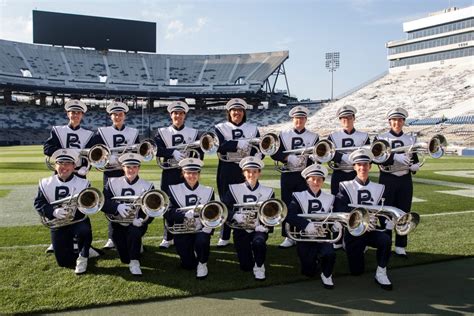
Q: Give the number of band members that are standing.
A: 7